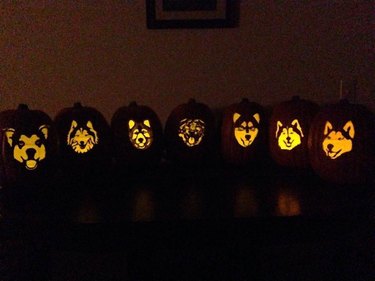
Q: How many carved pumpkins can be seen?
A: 7